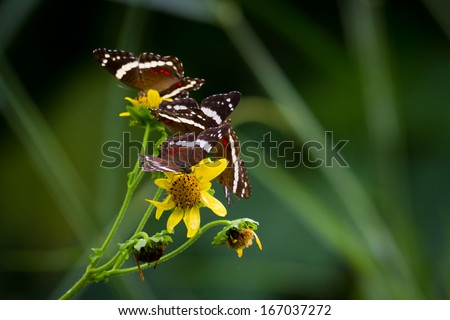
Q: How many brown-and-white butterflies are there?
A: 4